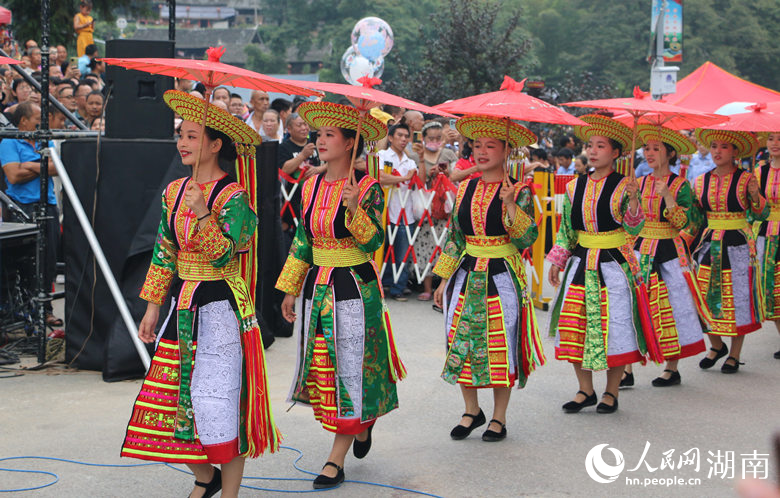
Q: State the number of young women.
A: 7